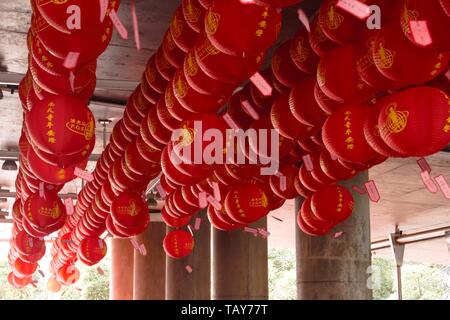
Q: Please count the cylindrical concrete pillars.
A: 5